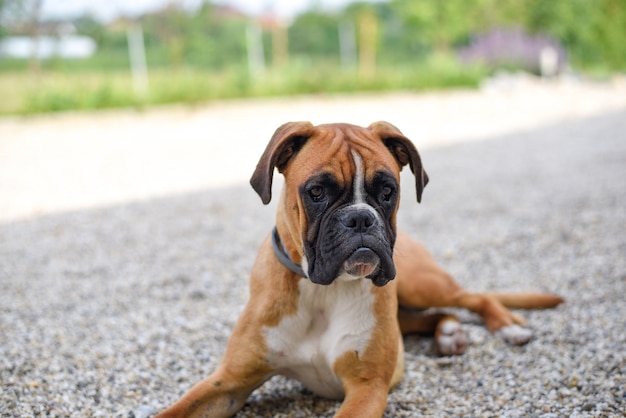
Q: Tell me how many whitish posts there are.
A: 3